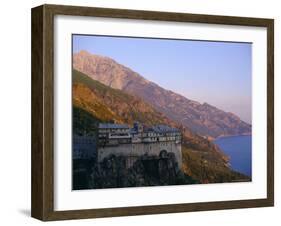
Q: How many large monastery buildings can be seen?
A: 1